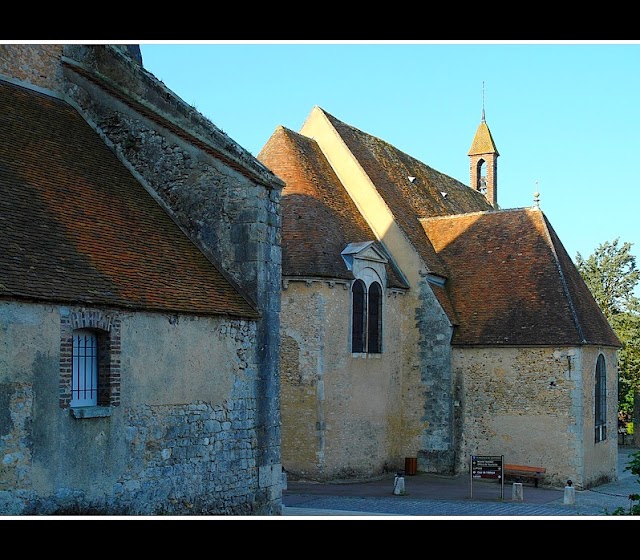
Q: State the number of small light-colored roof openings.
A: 2